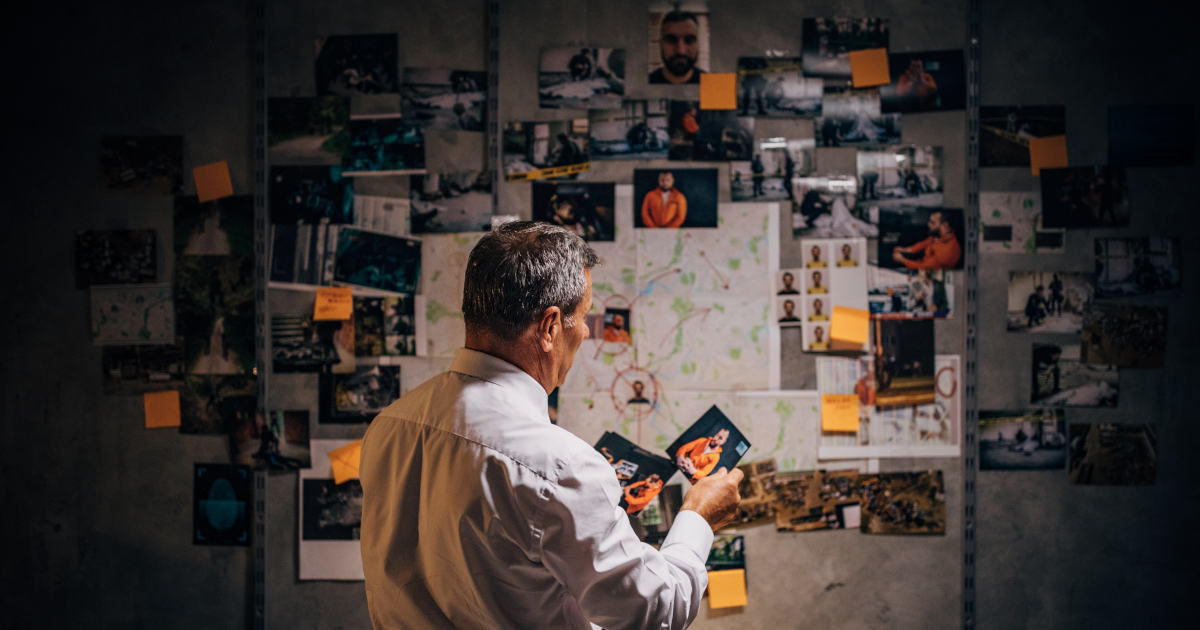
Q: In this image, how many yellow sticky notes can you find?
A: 10